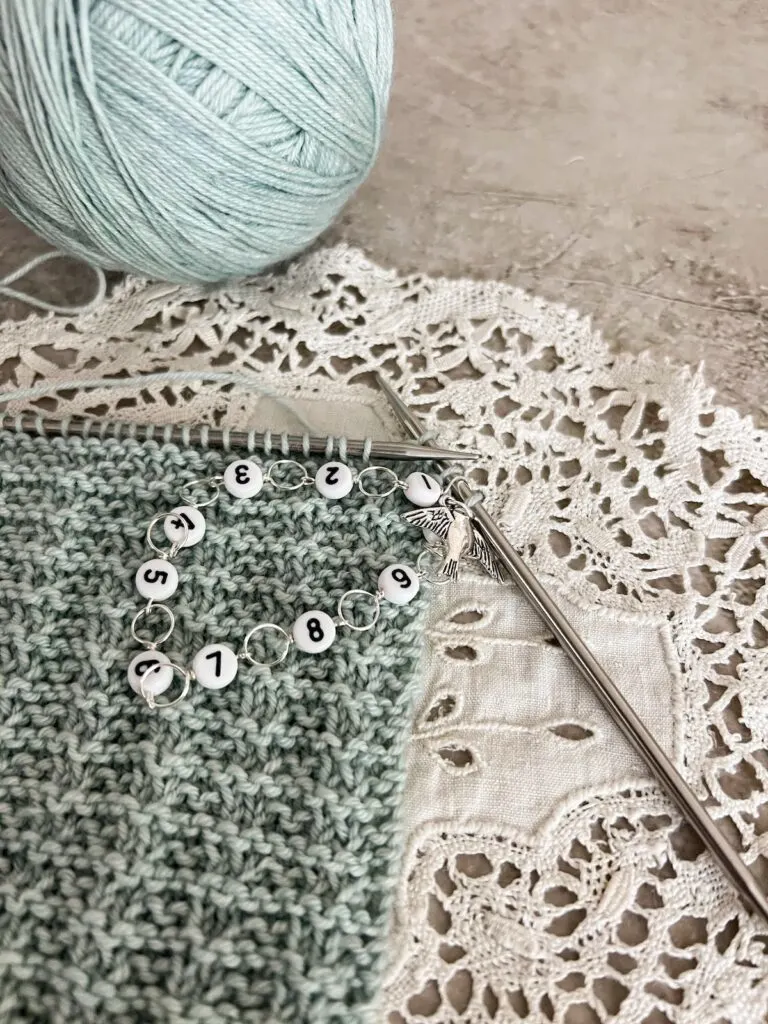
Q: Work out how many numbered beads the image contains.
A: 9